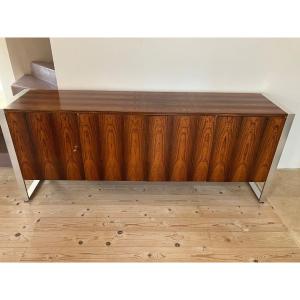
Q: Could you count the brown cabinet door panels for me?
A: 4